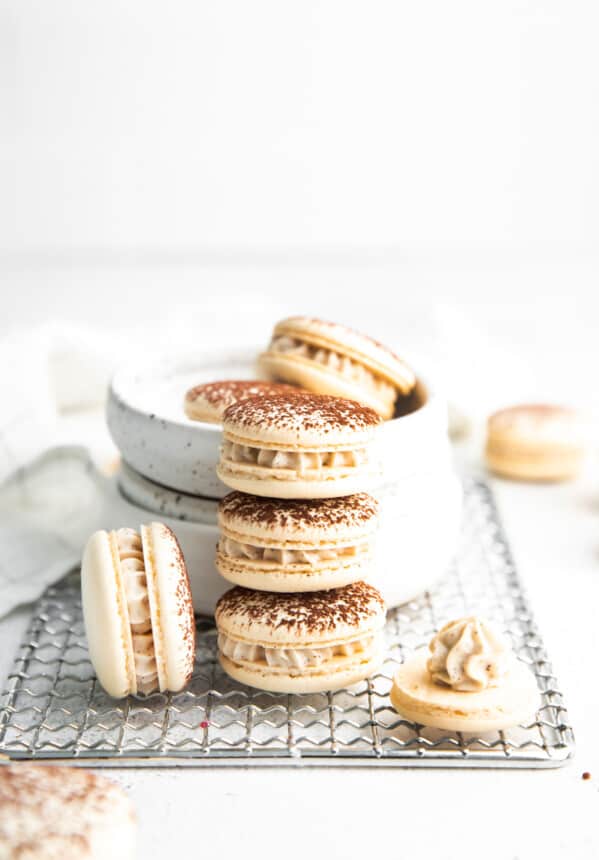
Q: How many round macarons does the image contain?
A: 9